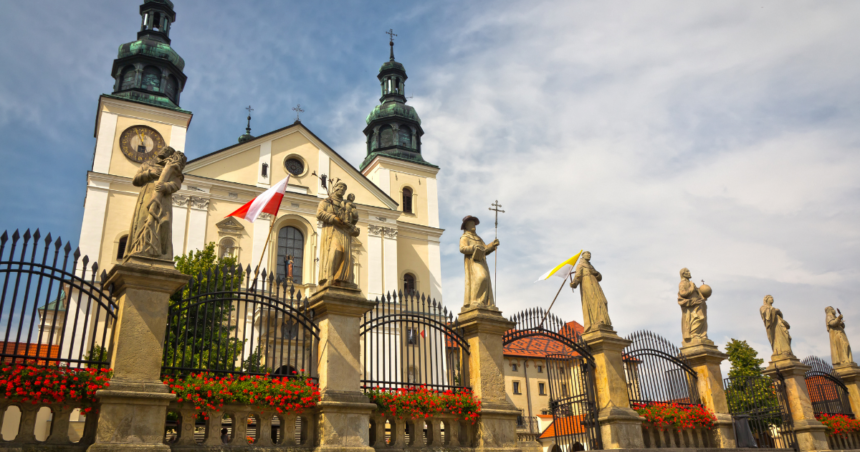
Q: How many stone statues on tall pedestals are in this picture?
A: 7